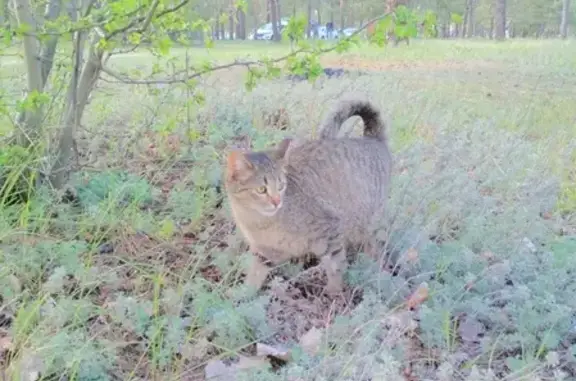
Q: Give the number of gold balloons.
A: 0